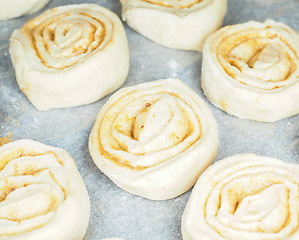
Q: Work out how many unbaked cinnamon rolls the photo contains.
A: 7